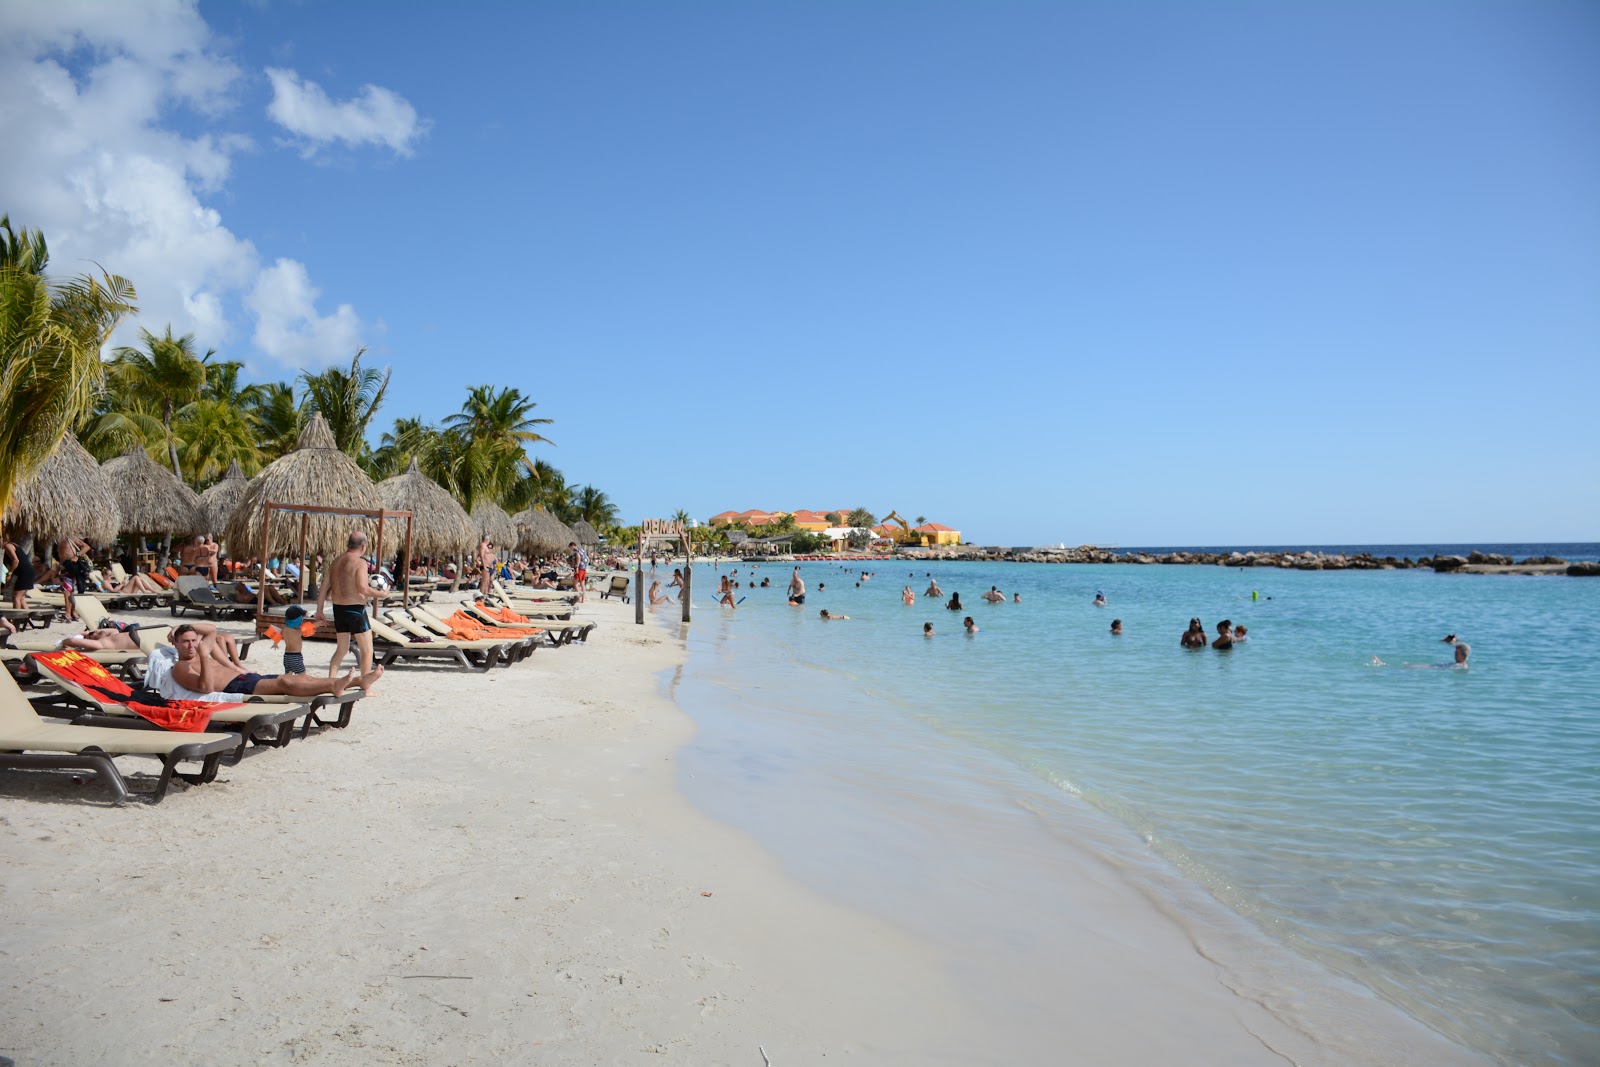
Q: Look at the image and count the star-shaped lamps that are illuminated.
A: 0